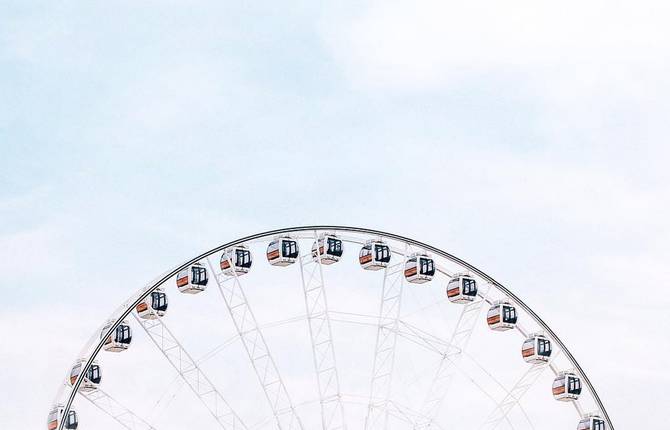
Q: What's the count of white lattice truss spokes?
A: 7